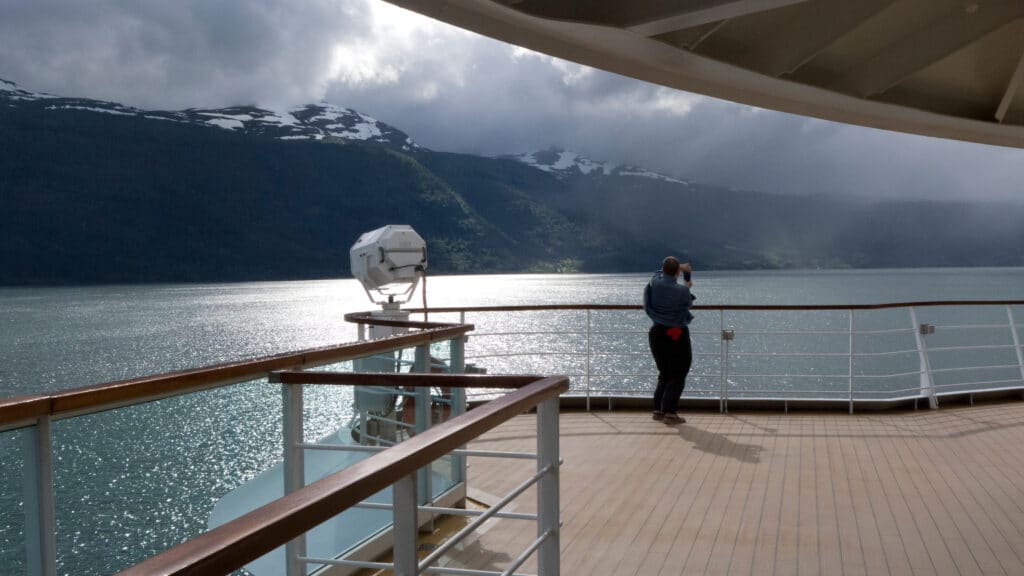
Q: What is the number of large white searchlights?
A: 1